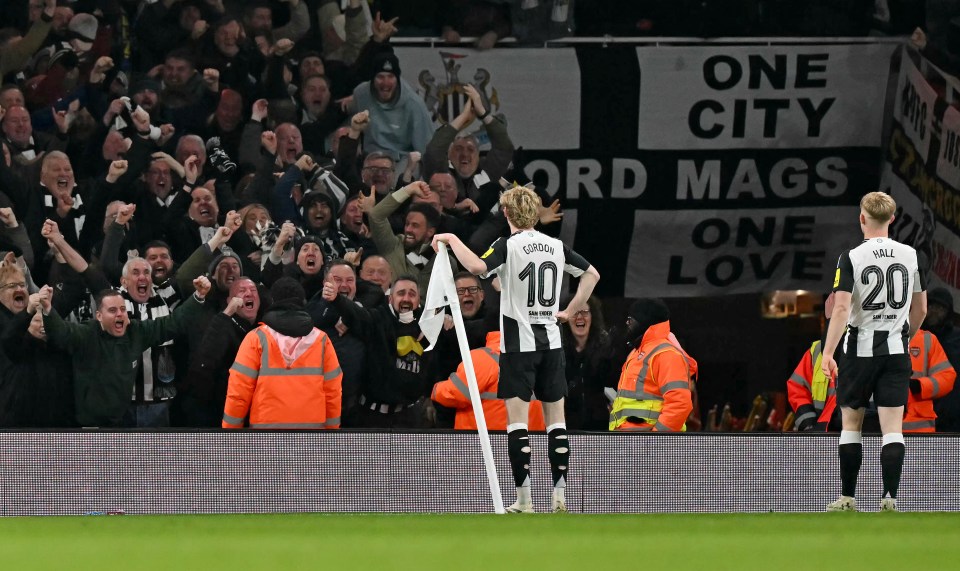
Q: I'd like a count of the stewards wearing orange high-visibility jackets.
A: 5